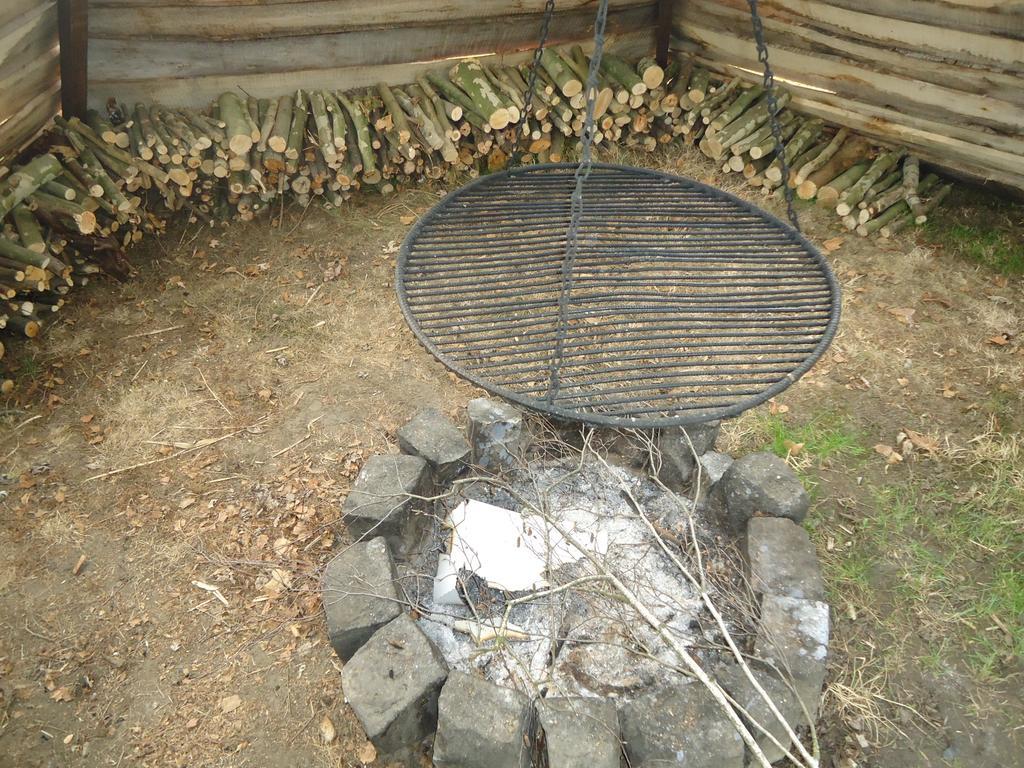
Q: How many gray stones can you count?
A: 14